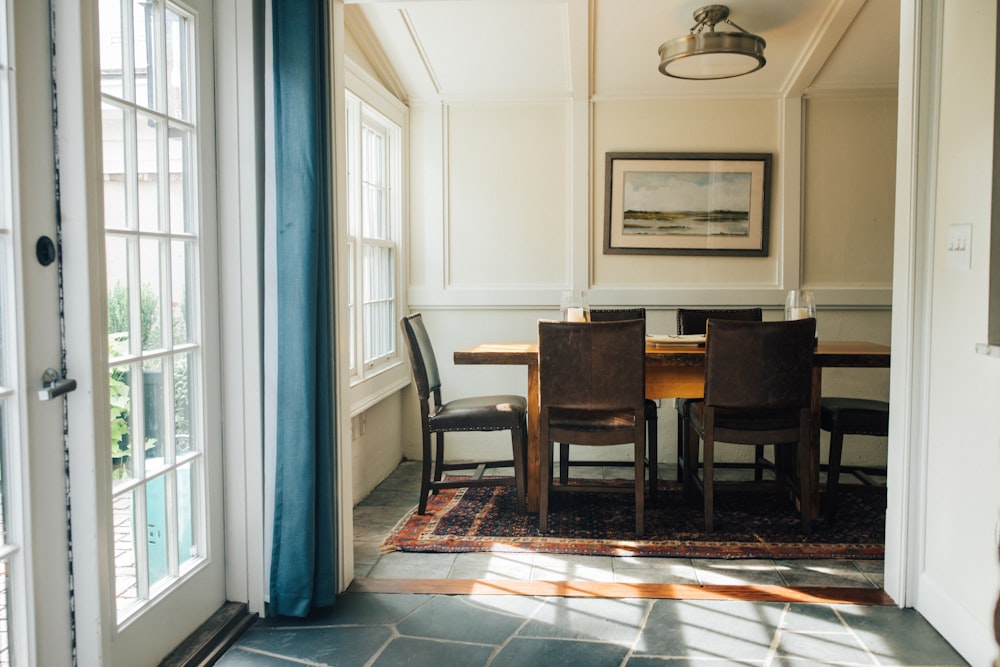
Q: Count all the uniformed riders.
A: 0